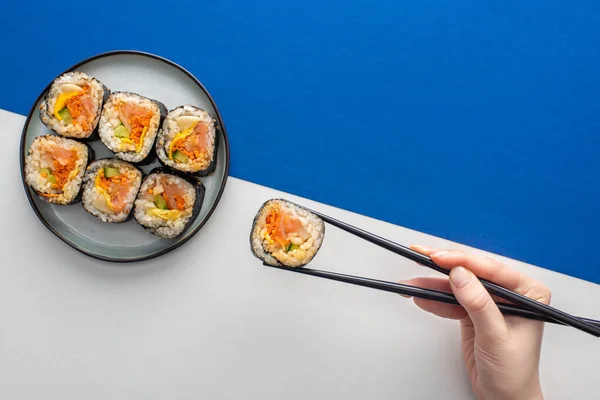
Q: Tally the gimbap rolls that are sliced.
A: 7